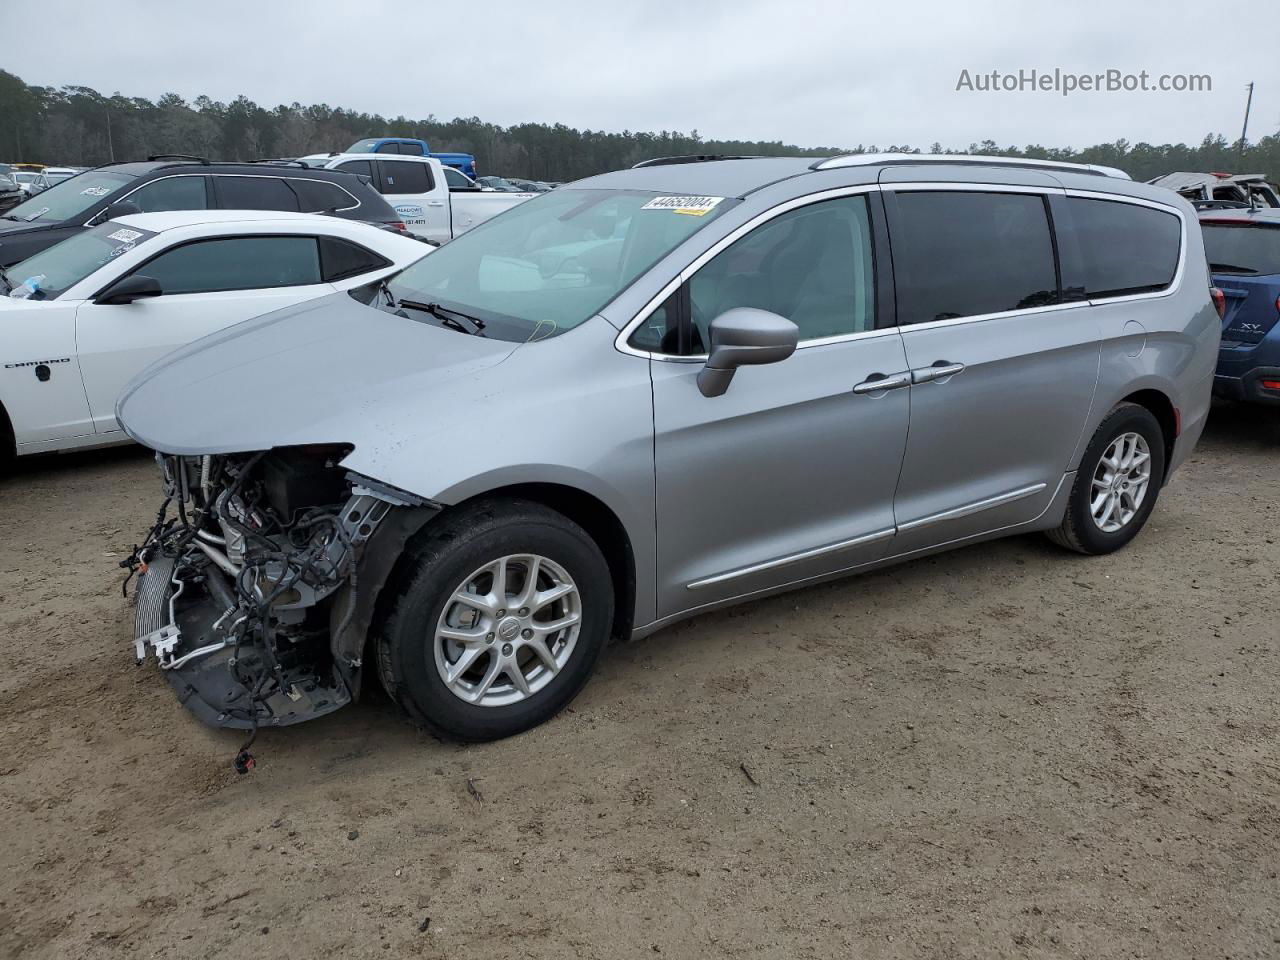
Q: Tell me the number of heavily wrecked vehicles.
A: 2